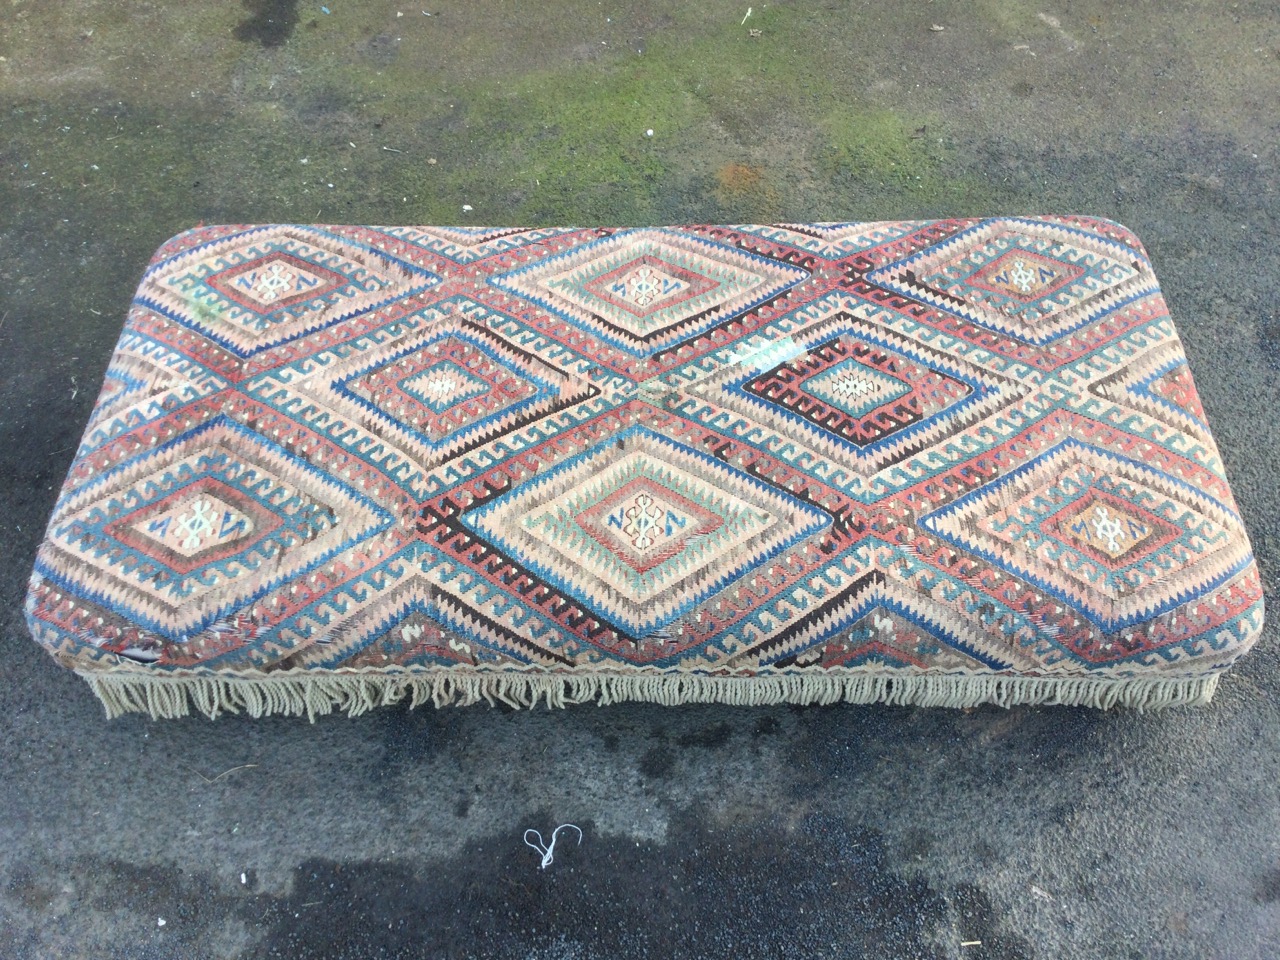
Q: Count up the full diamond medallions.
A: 8